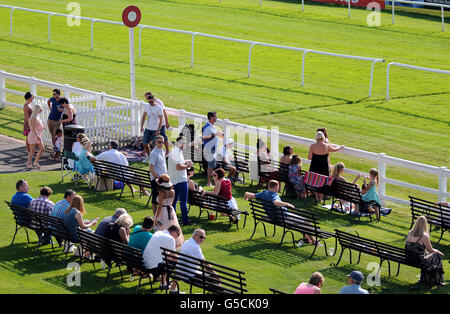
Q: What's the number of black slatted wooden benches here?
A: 12